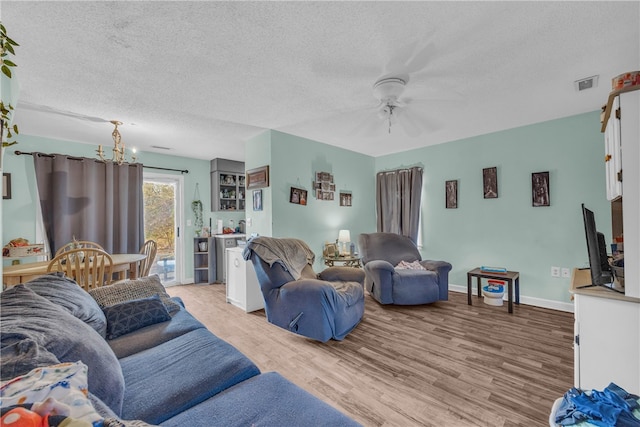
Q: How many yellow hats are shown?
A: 0